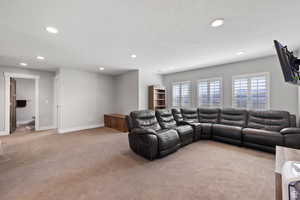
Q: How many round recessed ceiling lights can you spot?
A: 7